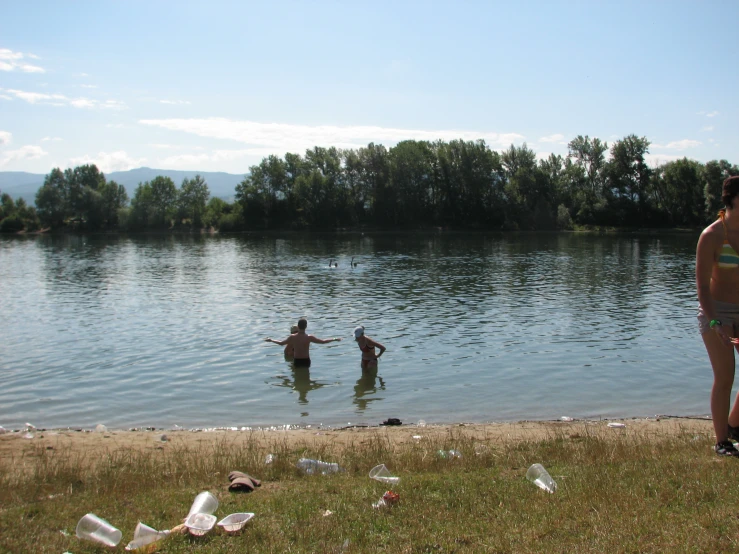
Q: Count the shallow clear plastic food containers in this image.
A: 2